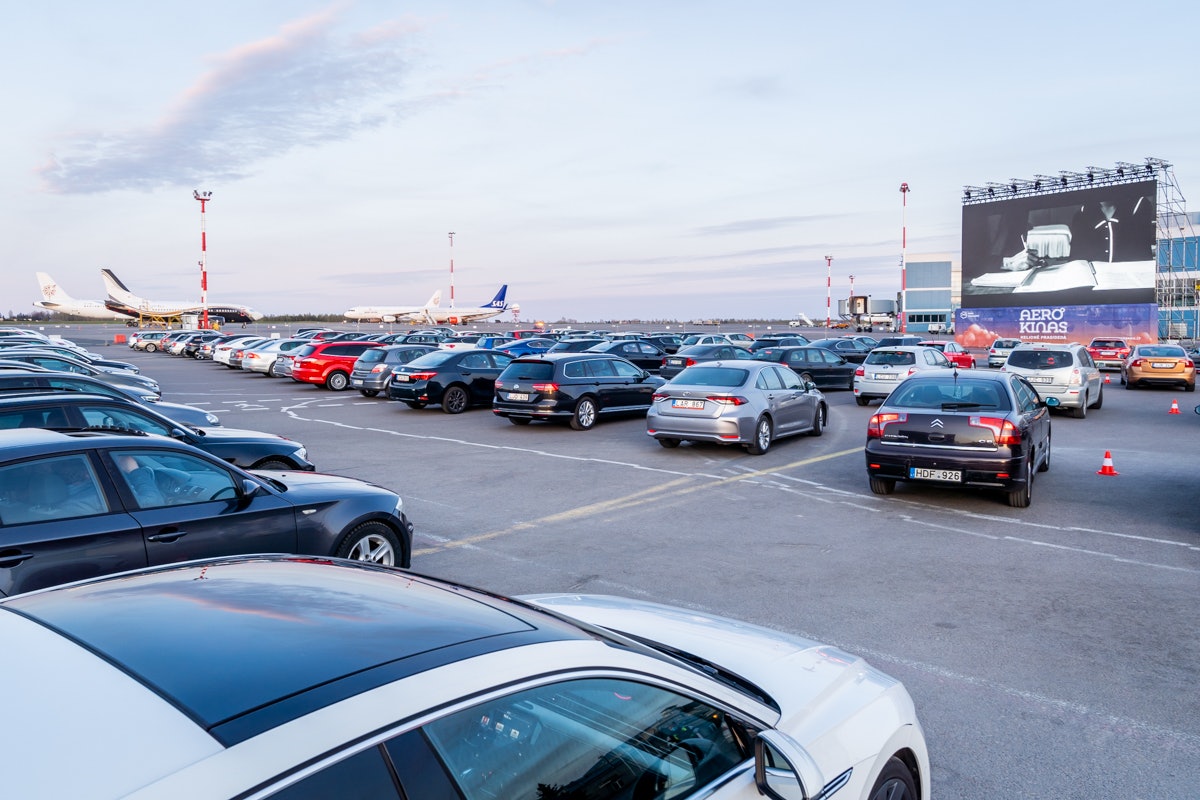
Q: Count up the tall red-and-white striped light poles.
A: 5